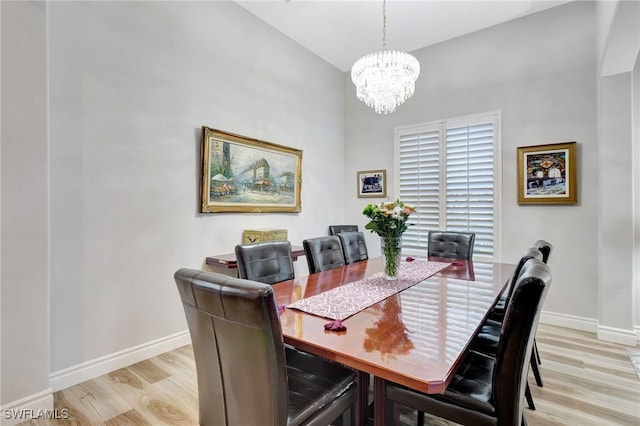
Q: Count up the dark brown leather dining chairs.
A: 9